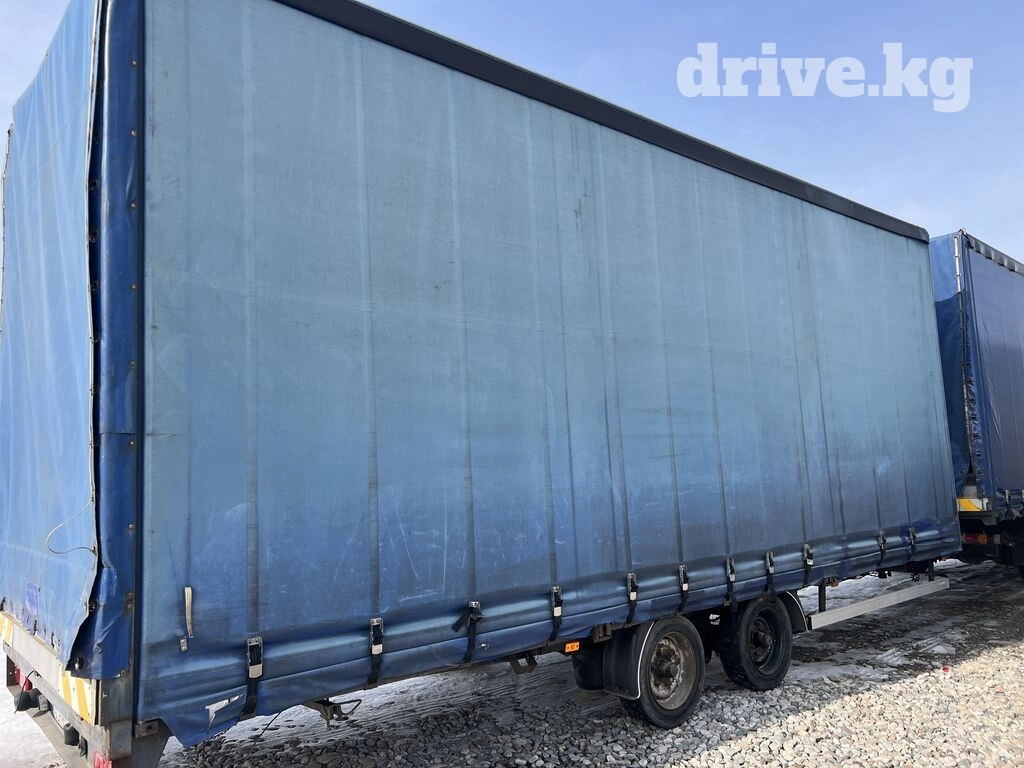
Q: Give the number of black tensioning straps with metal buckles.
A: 11